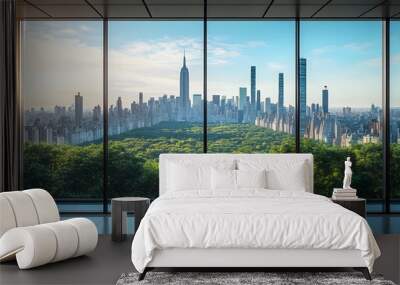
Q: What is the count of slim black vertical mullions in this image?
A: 4